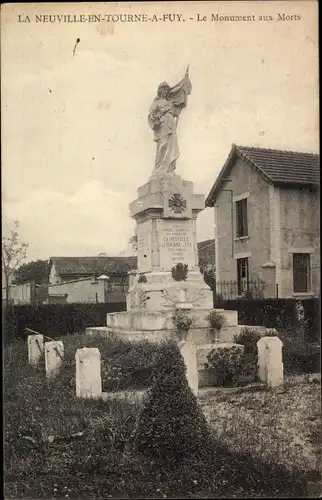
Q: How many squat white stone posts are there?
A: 5